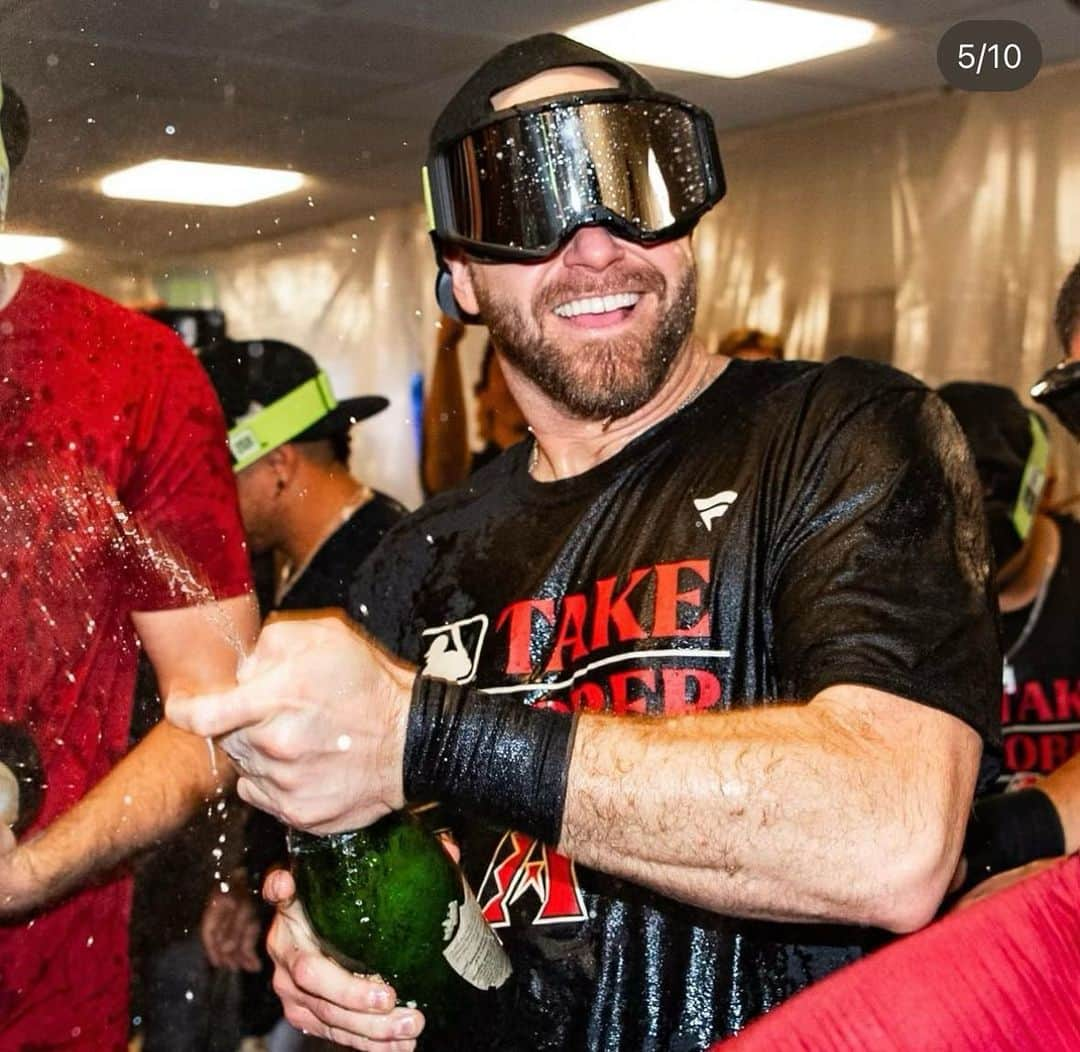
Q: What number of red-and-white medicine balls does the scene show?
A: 0